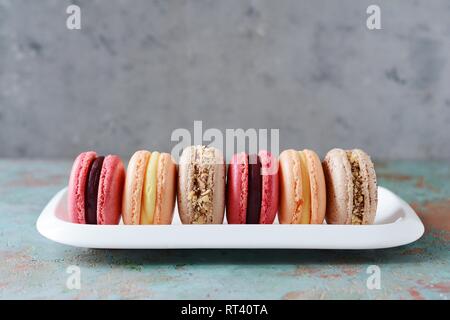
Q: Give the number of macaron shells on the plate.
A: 12